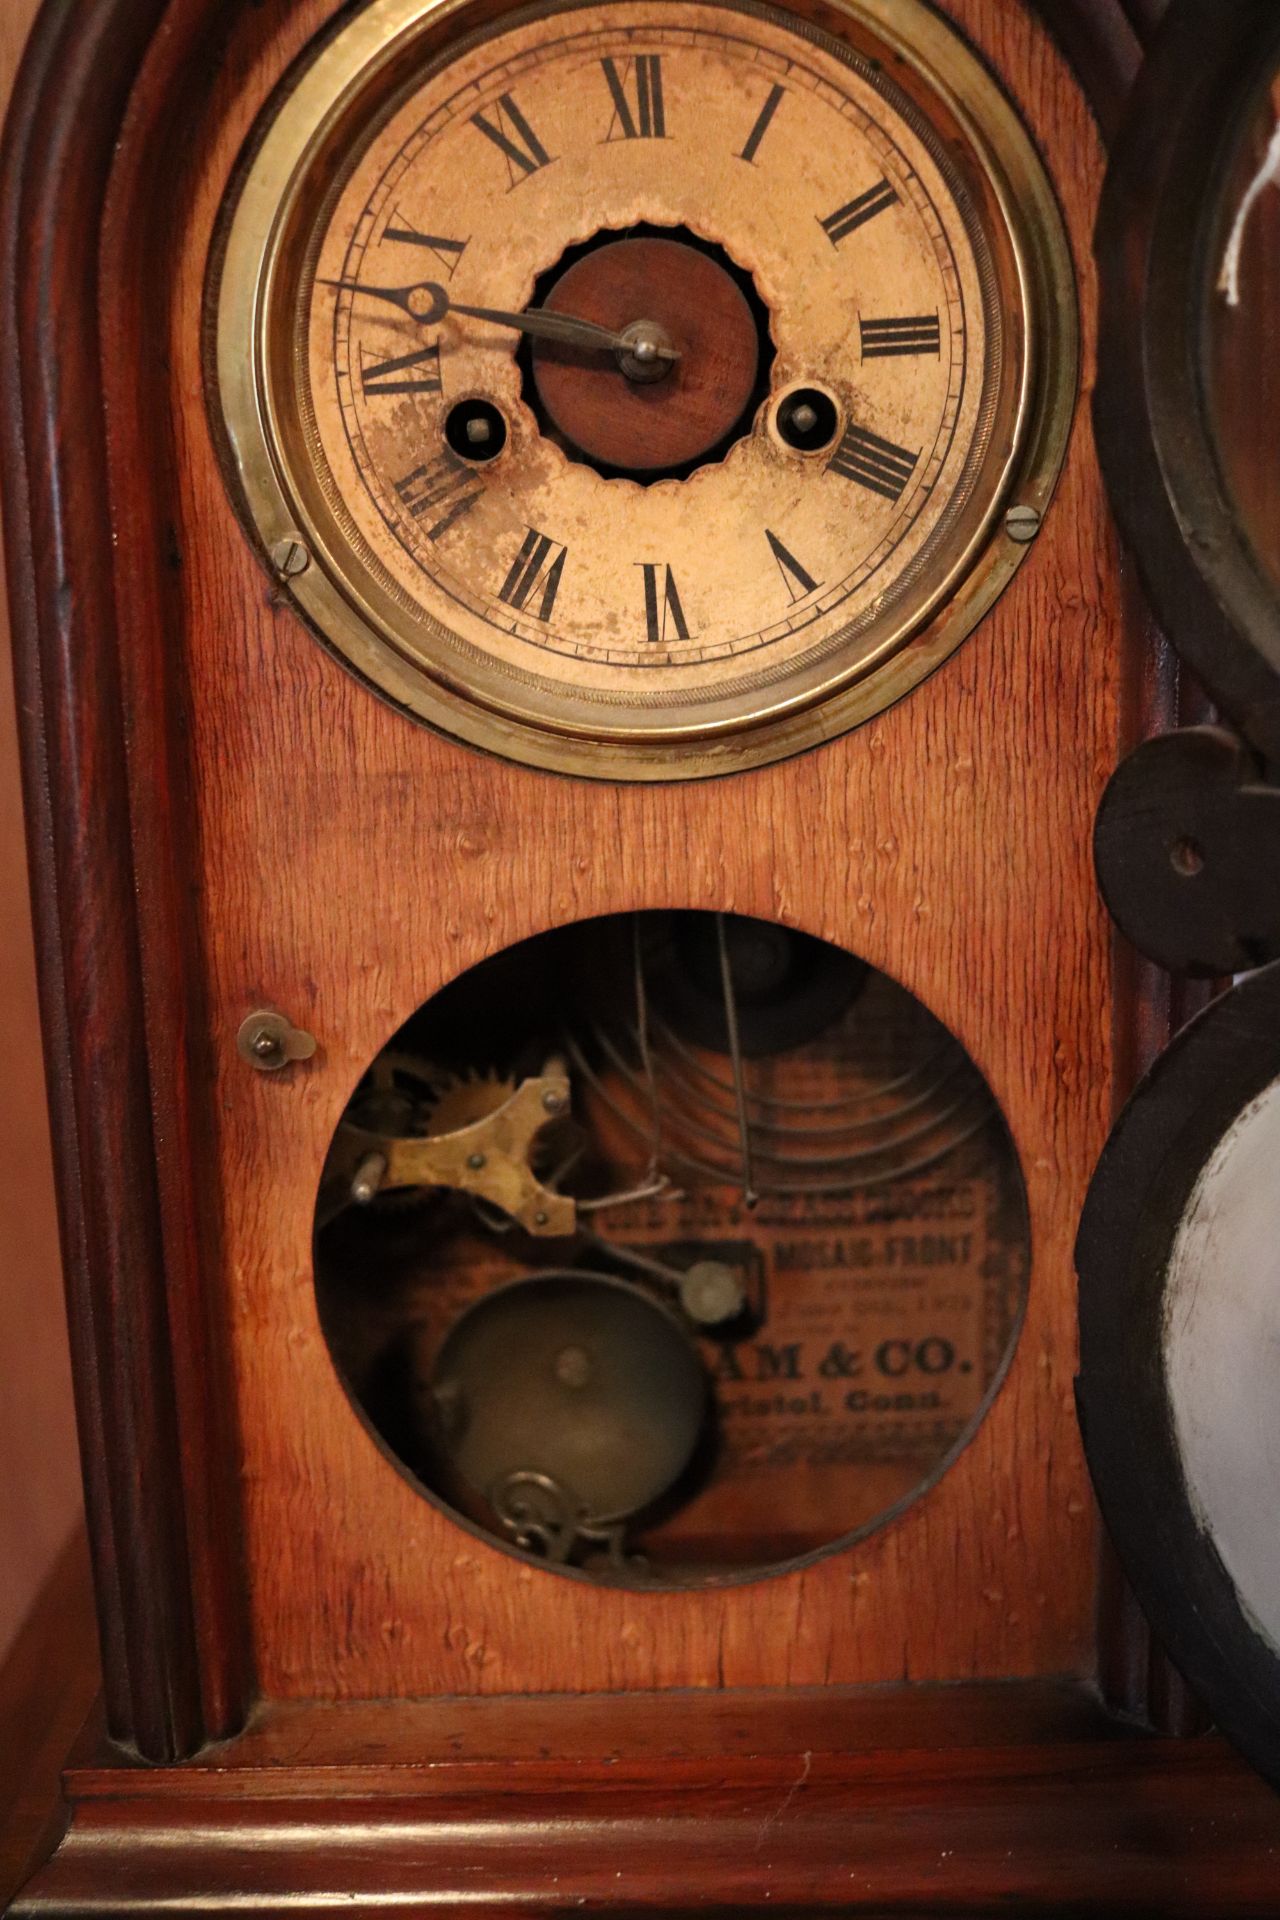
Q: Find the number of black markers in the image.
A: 12